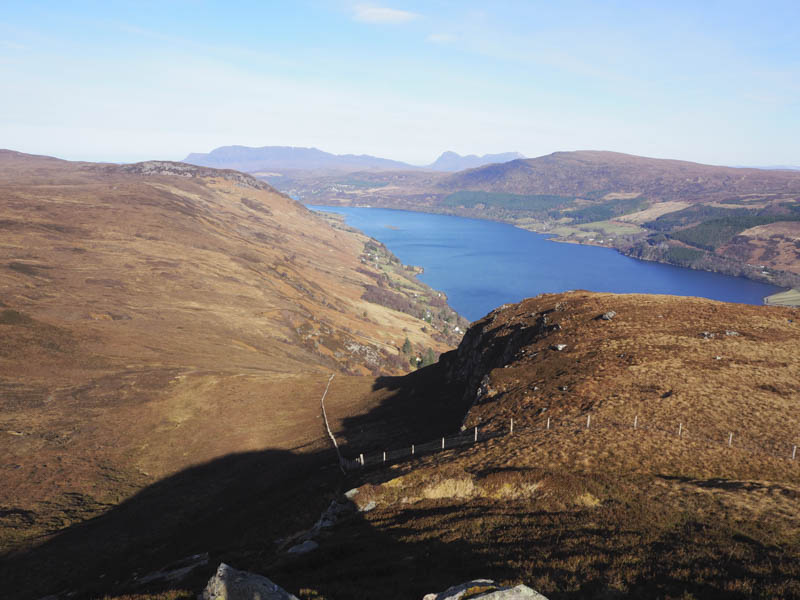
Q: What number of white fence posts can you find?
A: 12